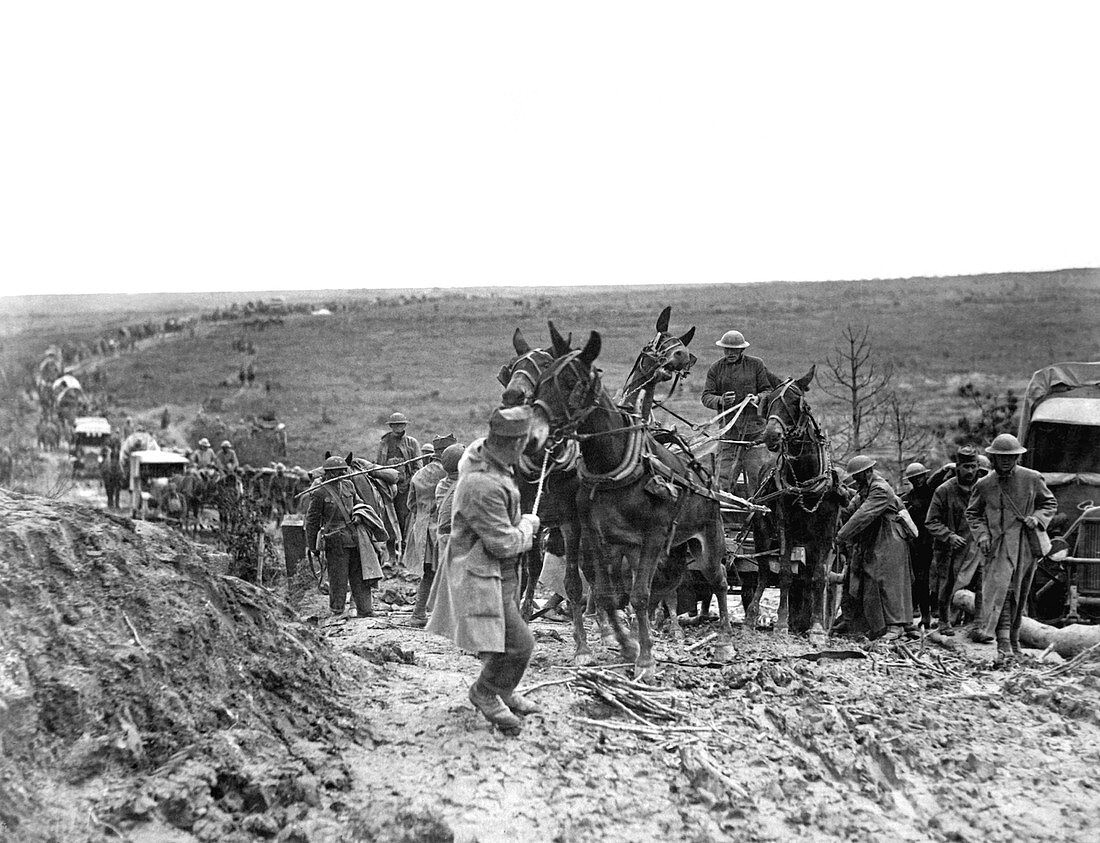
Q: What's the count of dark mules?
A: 4